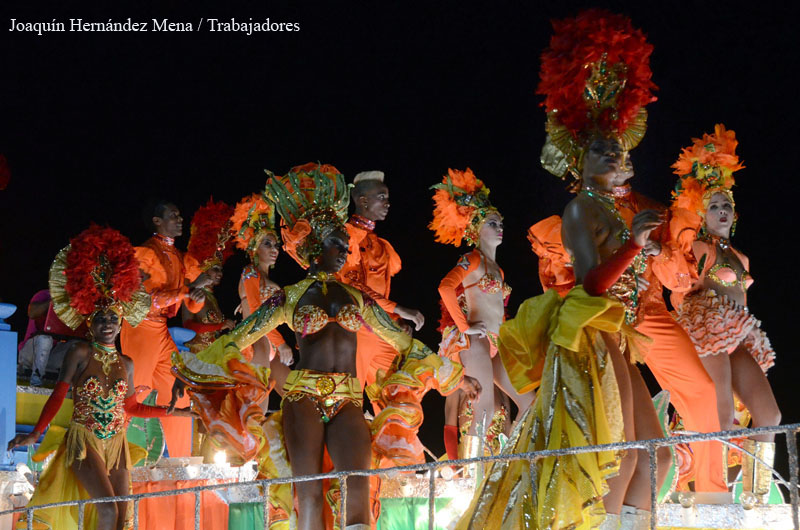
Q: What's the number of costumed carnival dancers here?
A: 10